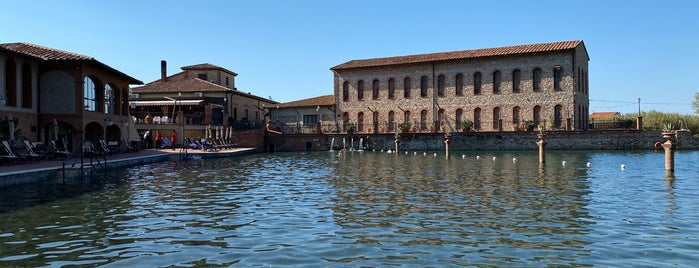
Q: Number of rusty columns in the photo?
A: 4